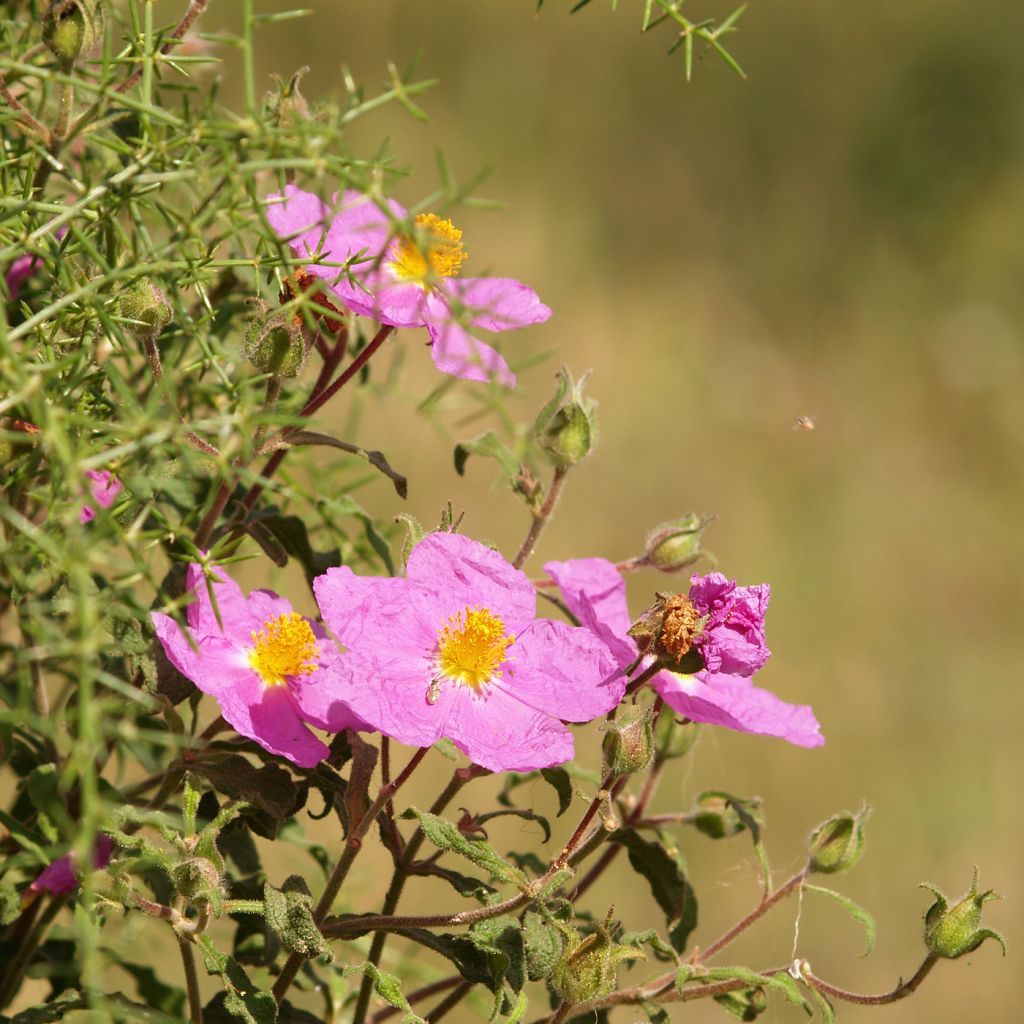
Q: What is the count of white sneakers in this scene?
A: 0